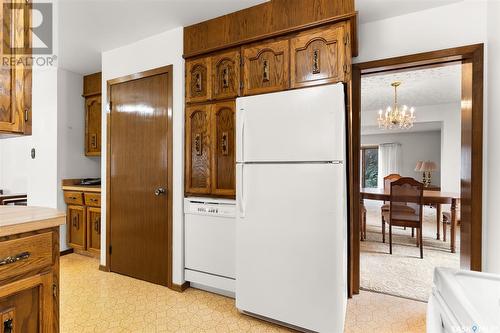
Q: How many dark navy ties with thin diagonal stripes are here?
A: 0